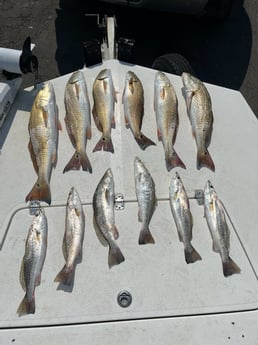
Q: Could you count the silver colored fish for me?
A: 6